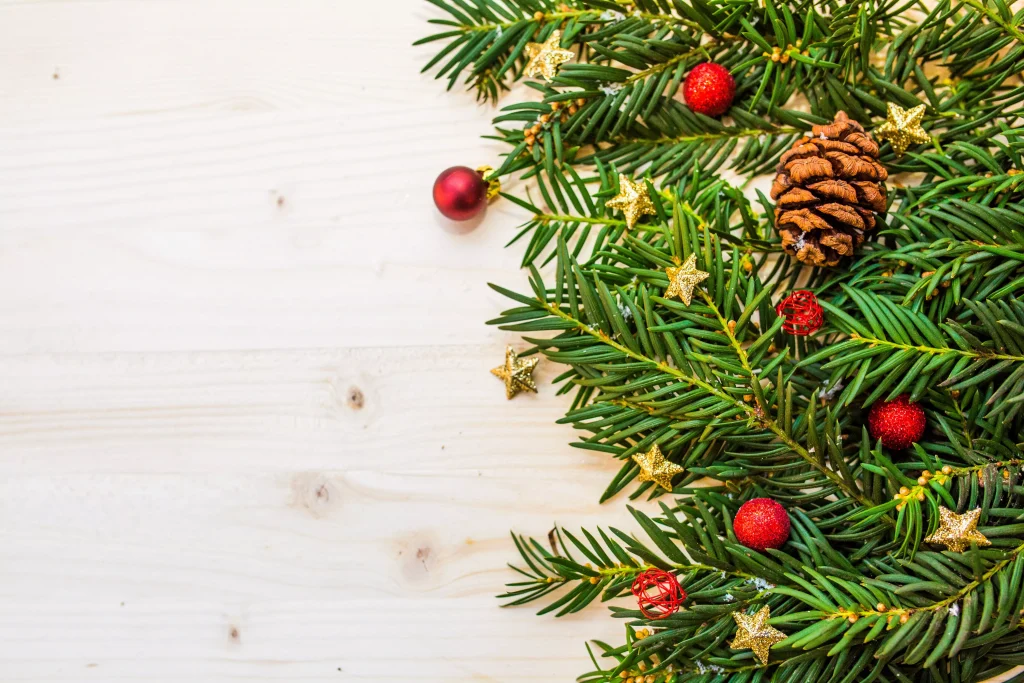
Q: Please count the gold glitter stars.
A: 8